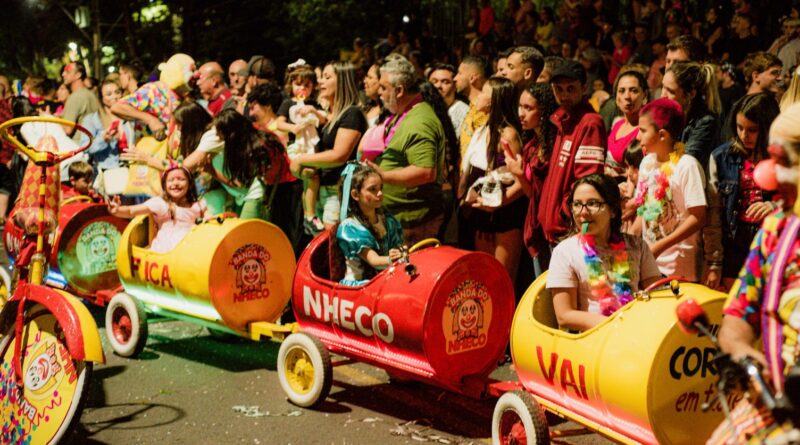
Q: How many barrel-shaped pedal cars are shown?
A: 4